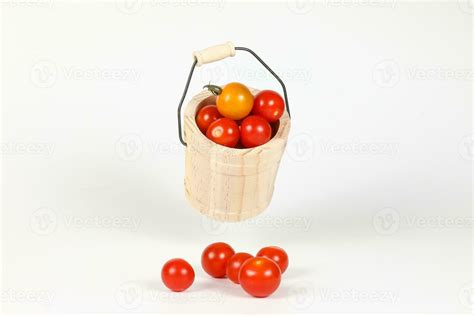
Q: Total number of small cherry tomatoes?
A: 10